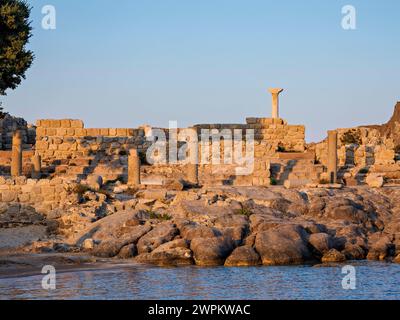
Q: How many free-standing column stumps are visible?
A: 5